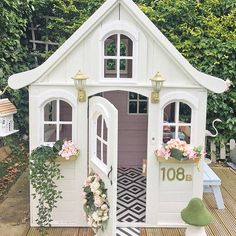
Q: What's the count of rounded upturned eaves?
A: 2